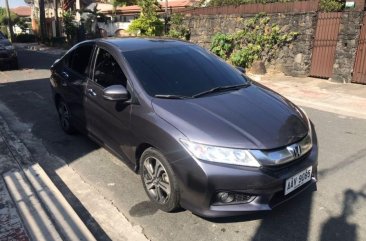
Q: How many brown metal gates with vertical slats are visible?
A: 2